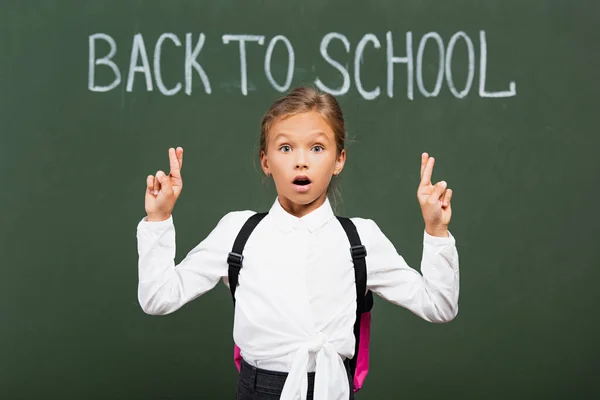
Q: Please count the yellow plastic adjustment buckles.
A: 0